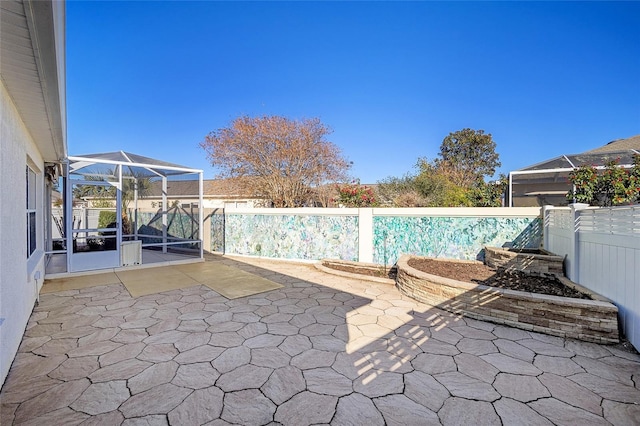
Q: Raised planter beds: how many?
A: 3